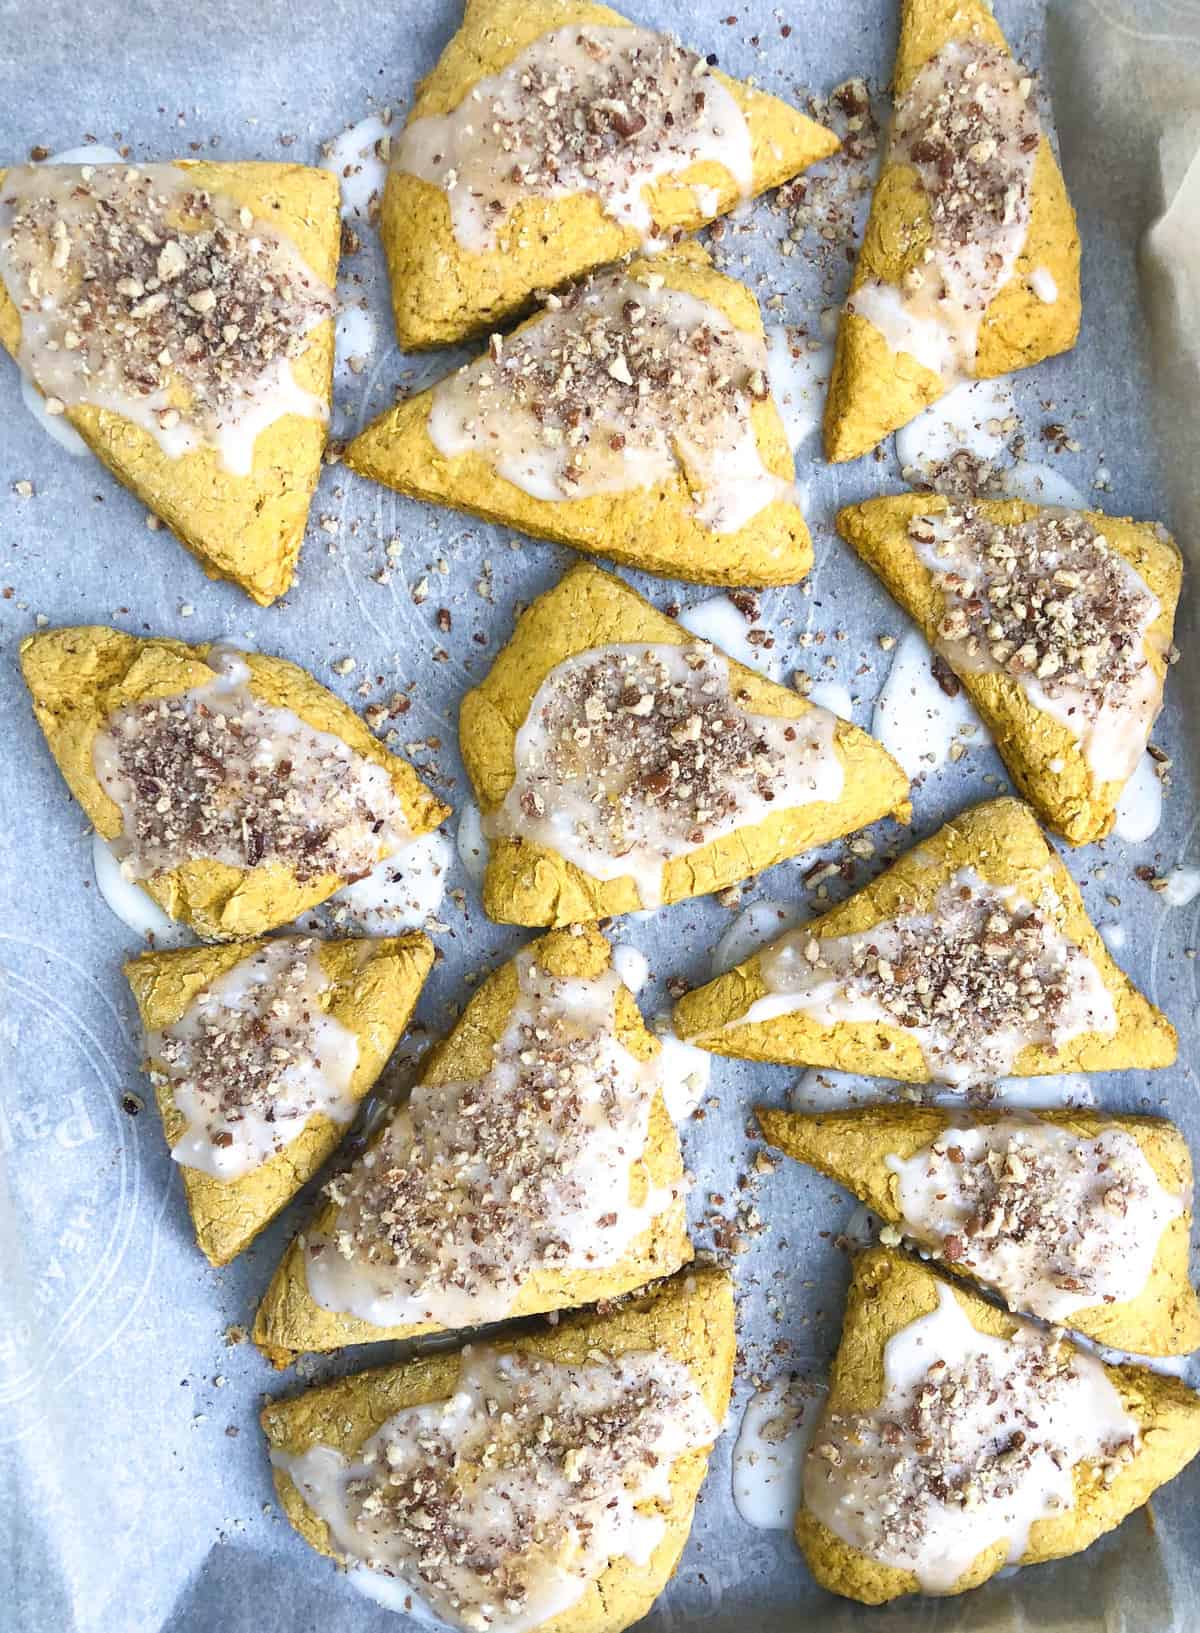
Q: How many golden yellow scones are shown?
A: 13